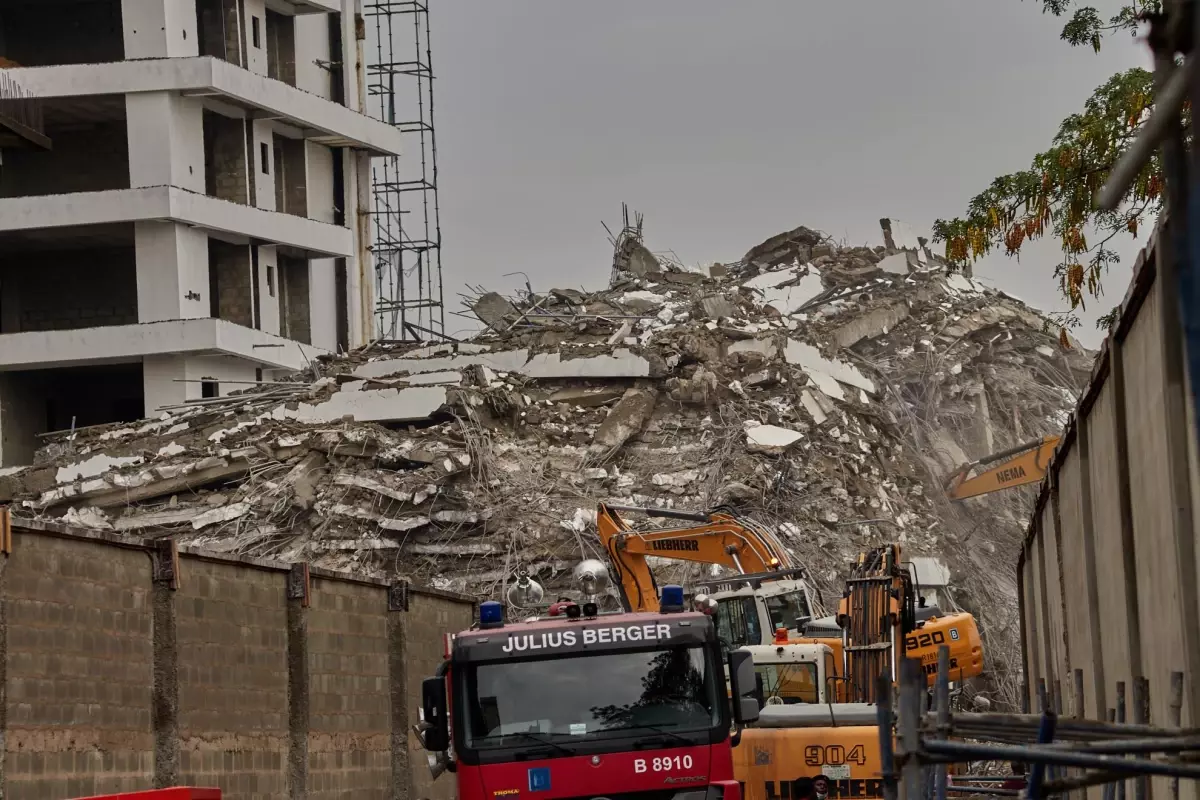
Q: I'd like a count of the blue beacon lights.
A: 2